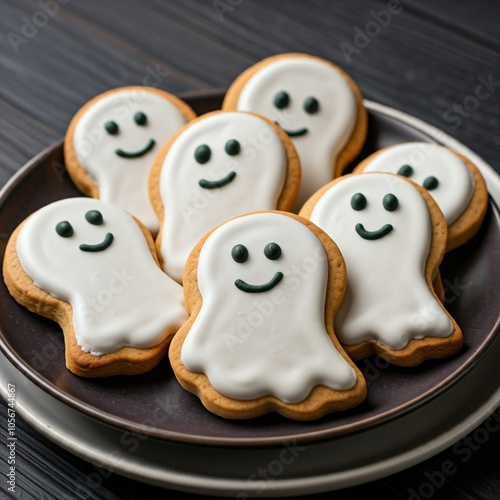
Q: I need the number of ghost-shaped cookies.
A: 7